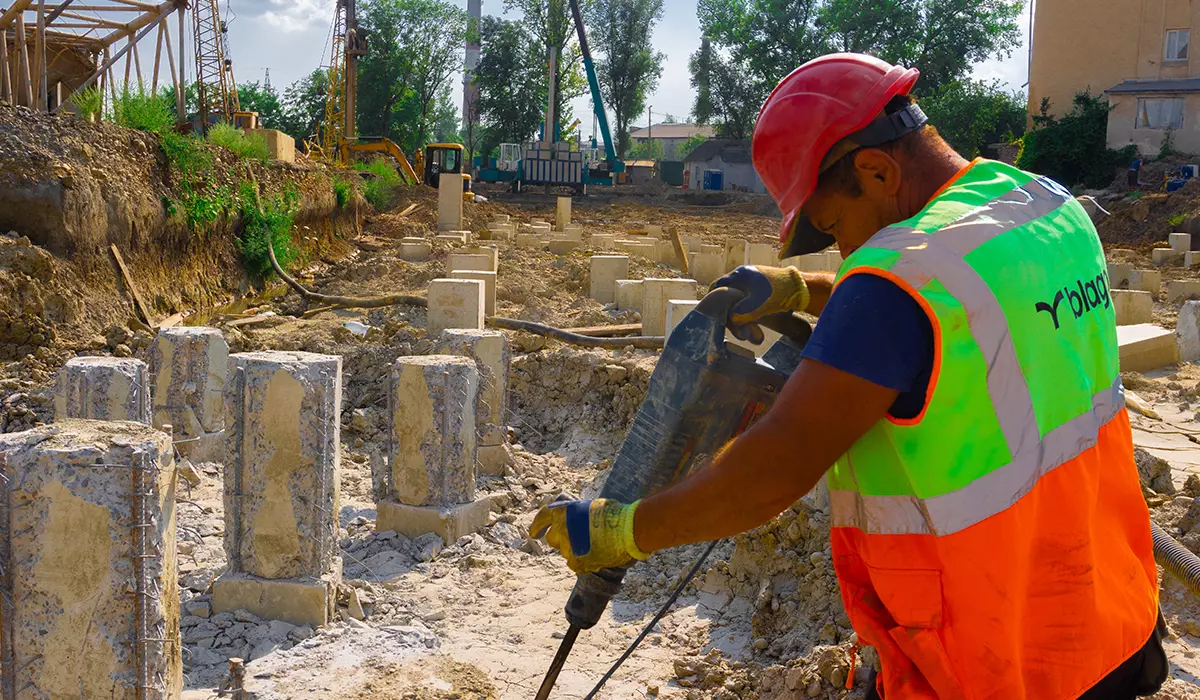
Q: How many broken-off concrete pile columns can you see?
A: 6